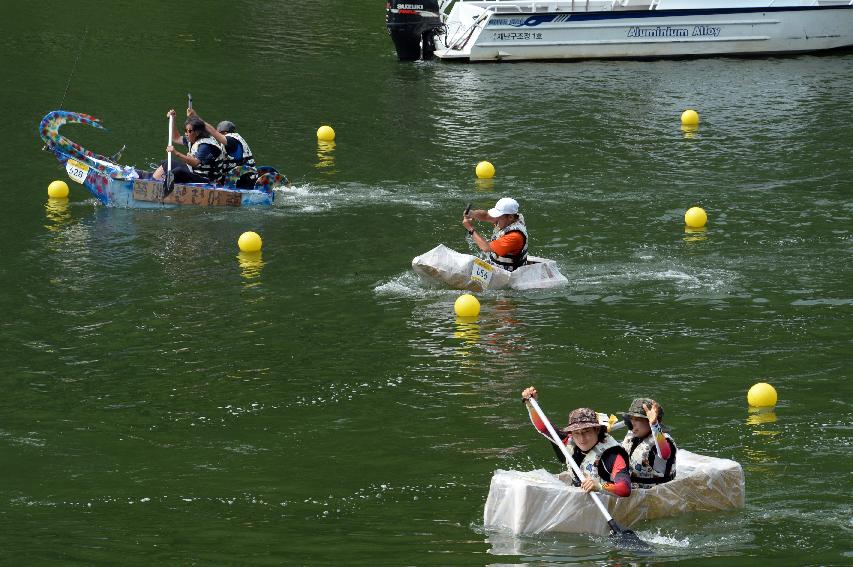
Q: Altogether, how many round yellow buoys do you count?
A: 8